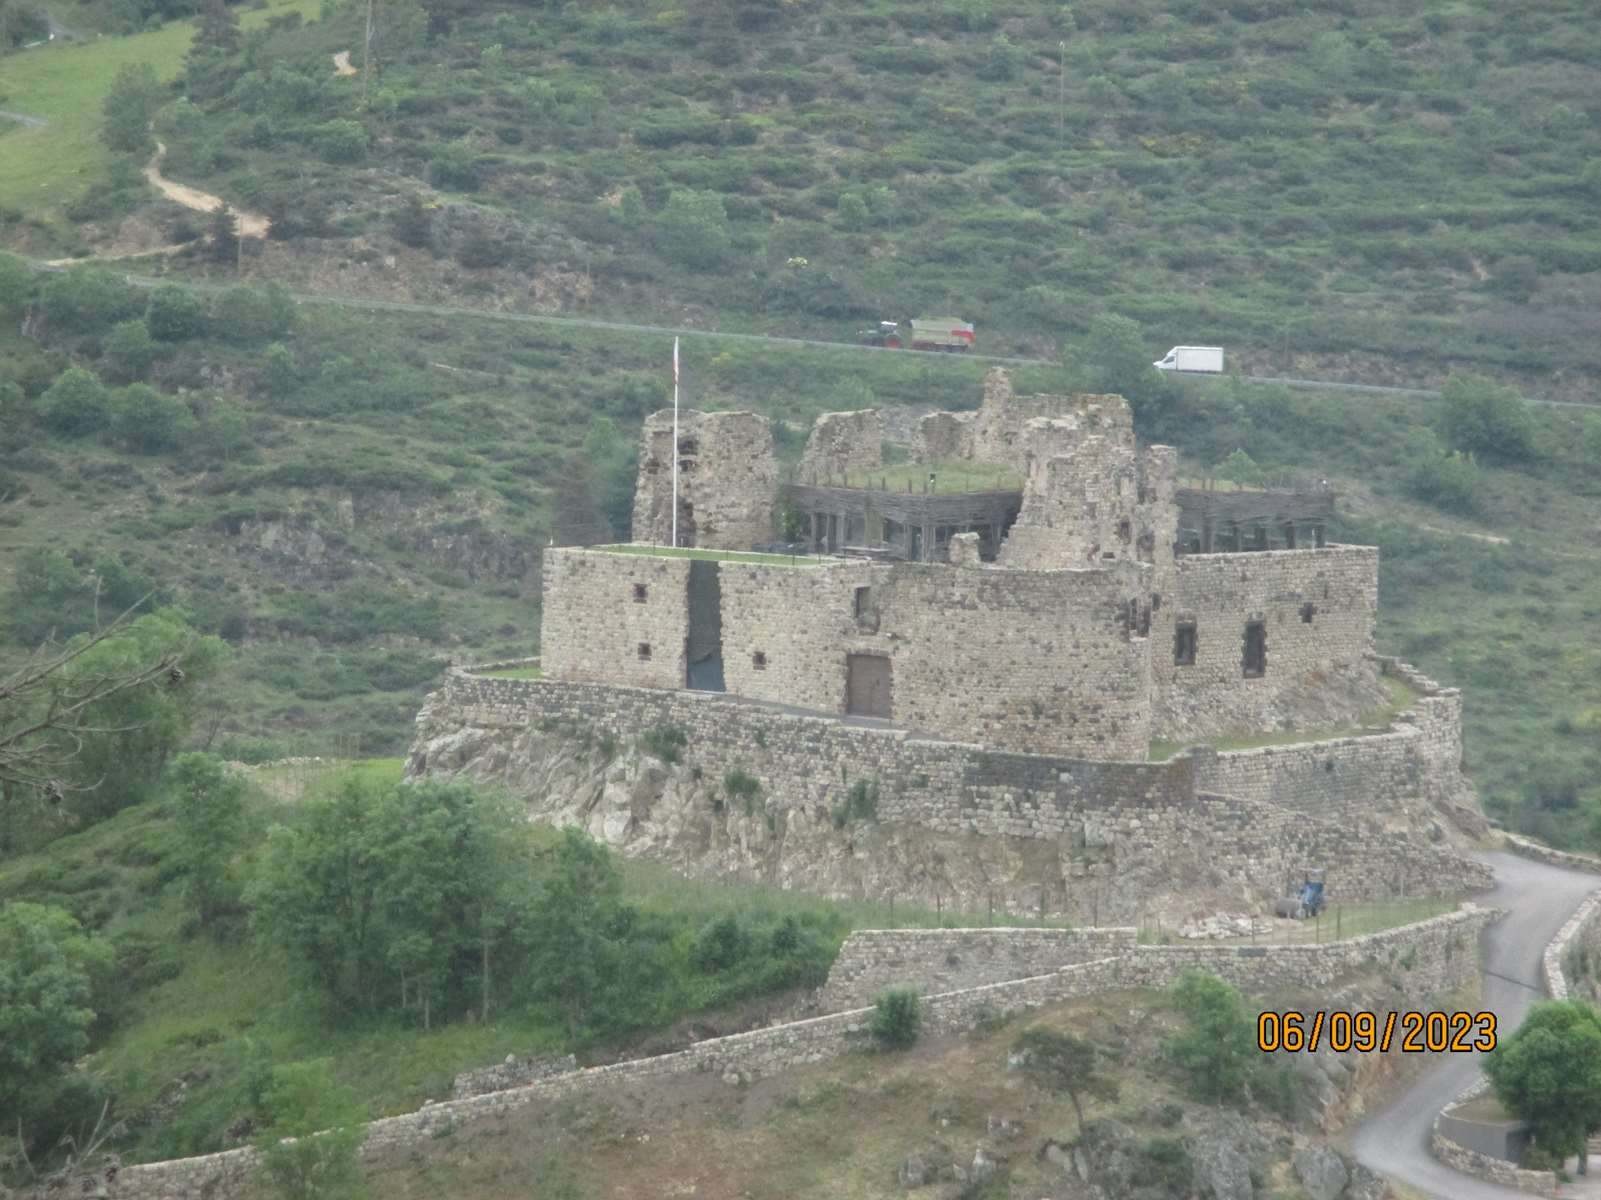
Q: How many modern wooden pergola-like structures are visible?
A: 2